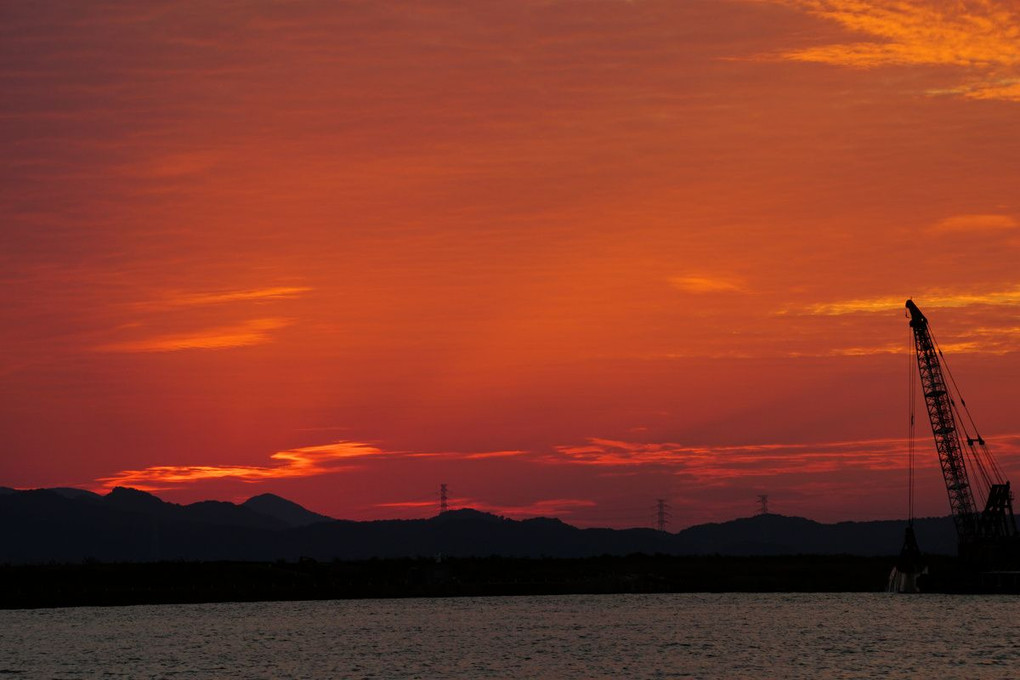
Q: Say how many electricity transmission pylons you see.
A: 3